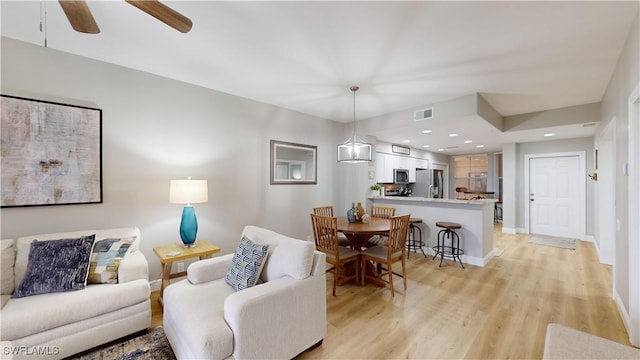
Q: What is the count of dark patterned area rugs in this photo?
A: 1